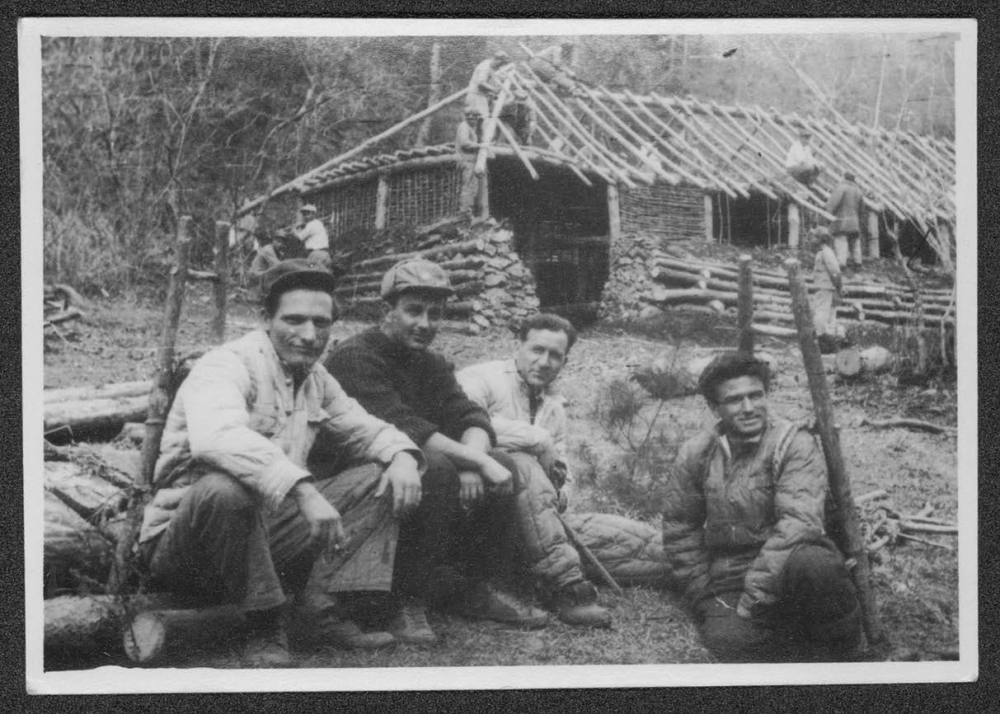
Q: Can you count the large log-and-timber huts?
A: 1